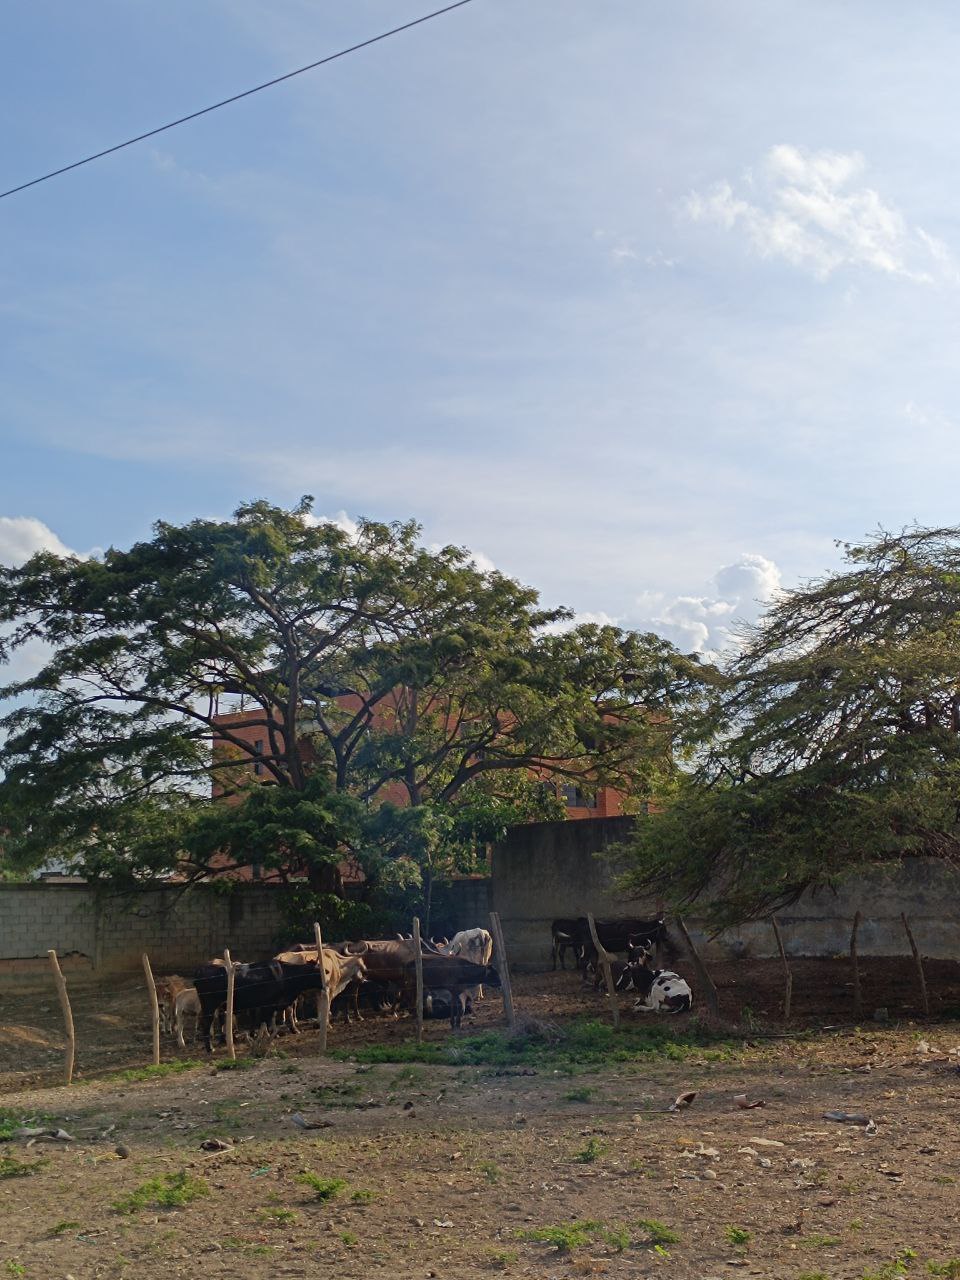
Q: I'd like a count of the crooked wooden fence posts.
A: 11